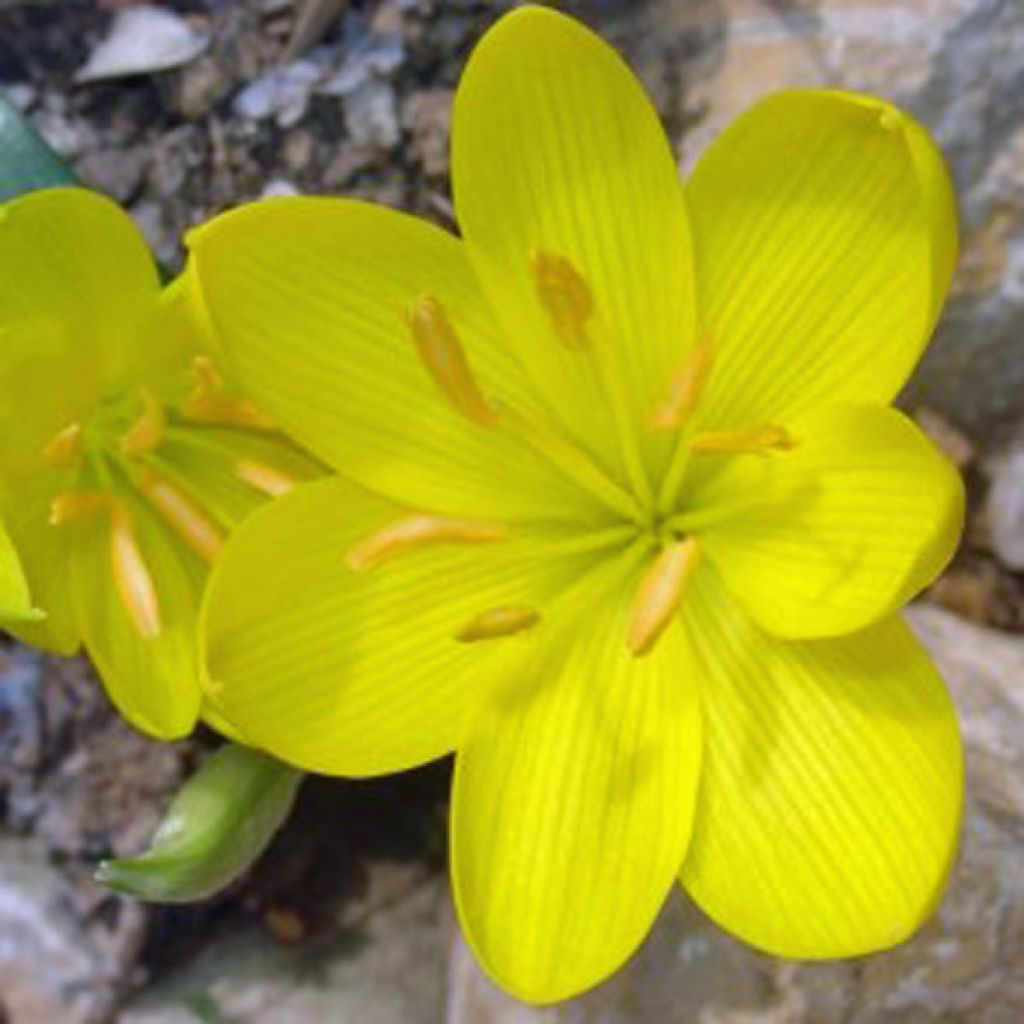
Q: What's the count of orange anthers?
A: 15